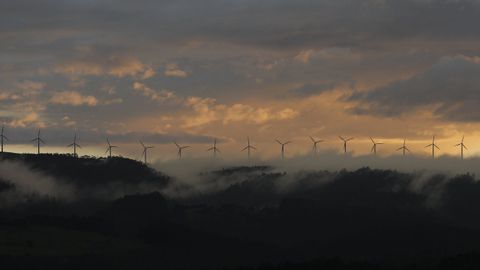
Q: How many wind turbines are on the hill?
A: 15